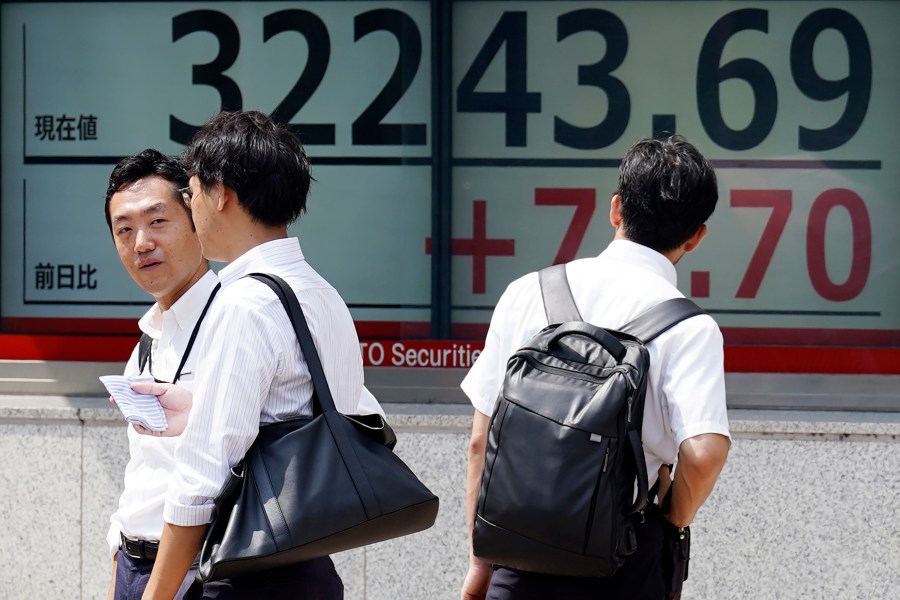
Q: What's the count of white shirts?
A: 3